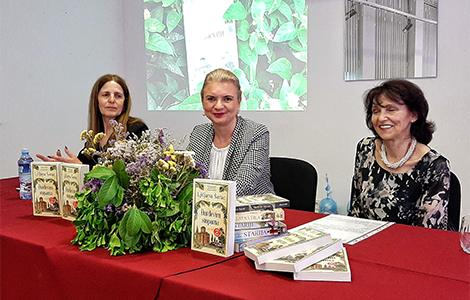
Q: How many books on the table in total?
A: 11